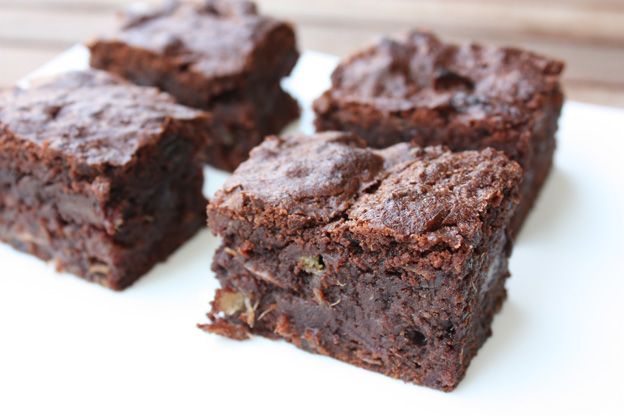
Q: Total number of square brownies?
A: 4